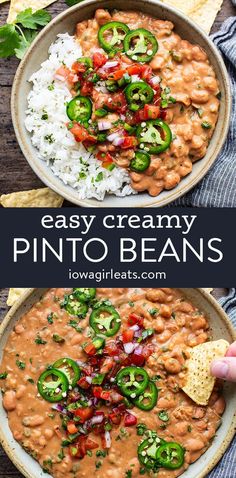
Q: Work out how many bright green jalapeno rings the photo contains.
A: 15